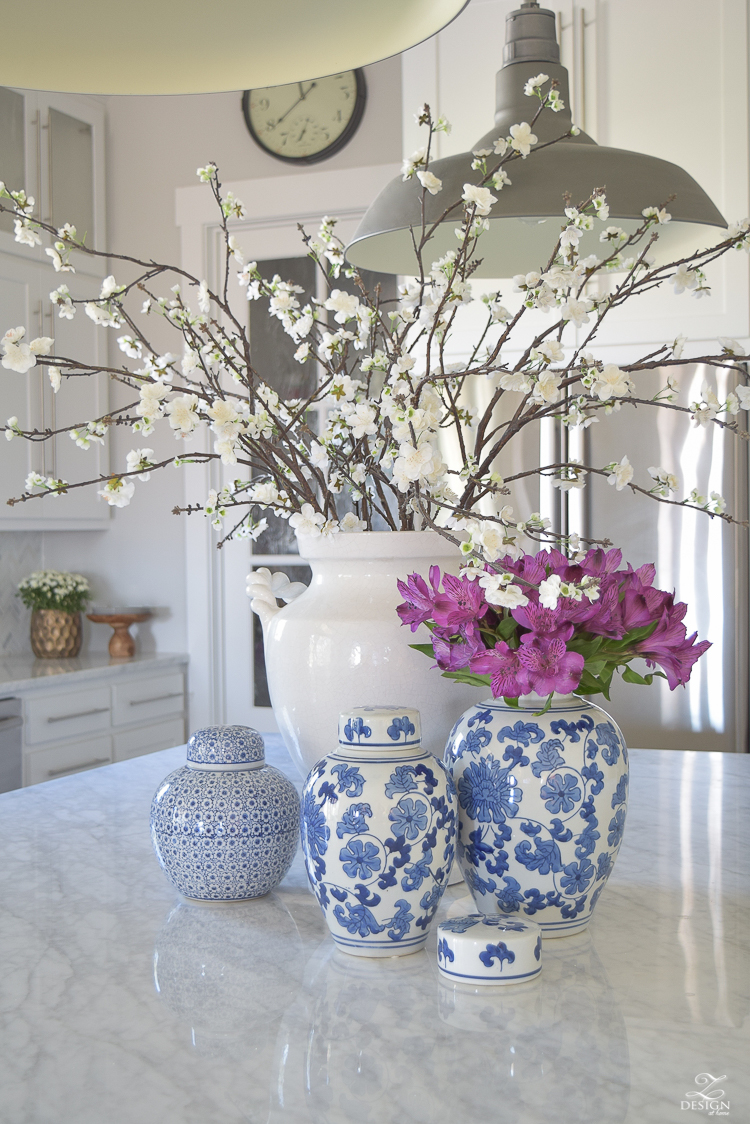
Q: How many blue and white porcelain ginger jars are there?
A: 3